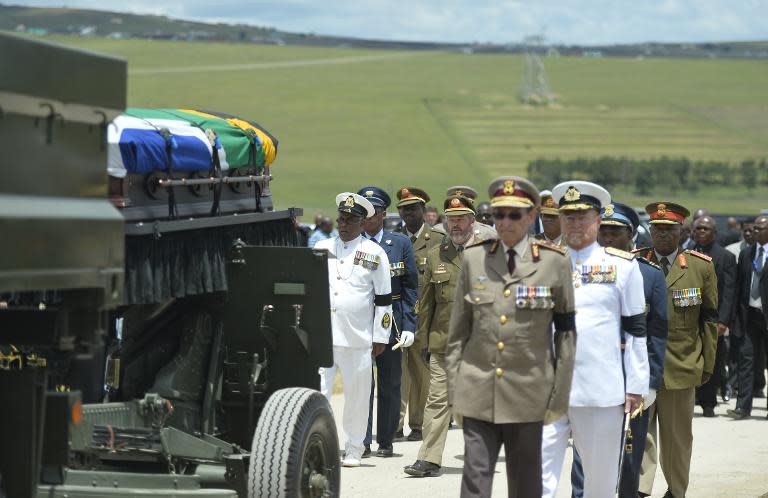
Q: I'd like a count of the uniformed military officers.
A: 10